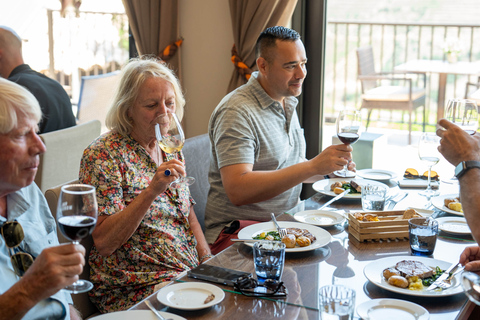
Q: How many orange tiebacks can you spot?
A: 2